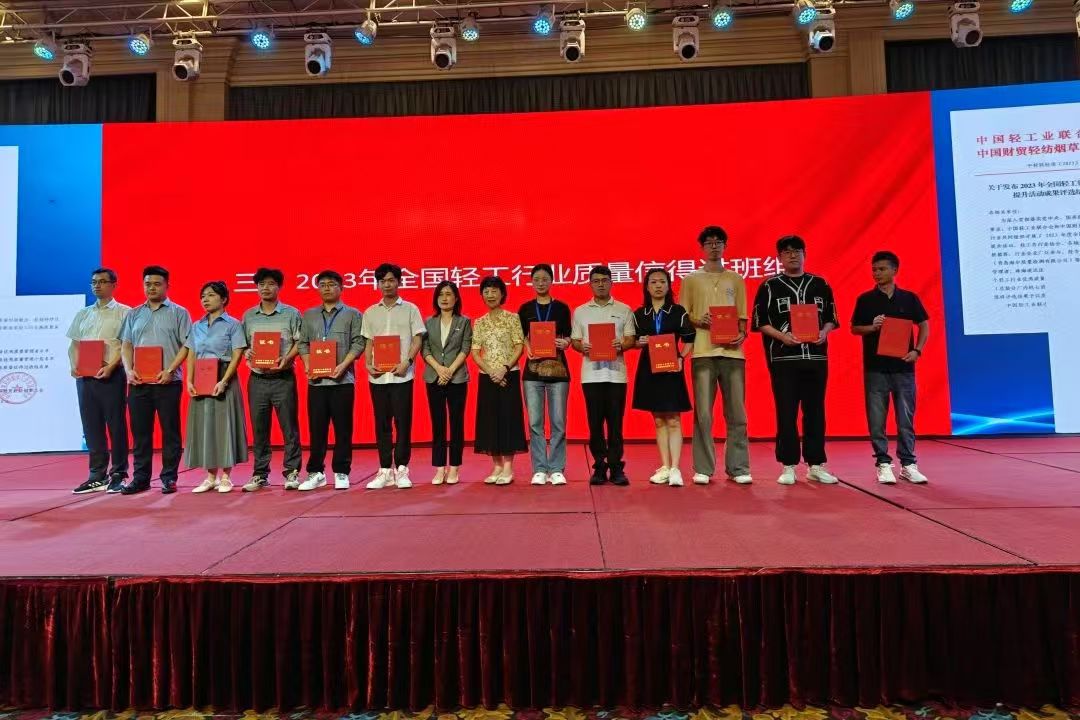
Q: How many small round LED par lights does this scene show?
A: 11